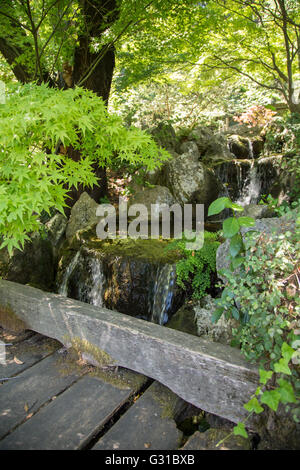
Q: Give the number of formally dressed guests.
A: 0